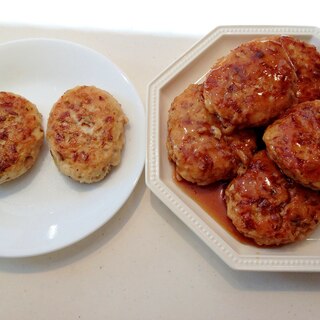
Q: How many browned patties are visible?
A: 7